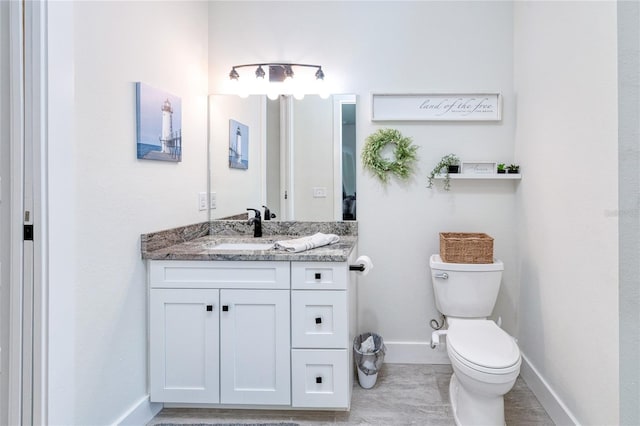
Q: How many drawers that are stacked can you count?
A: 3